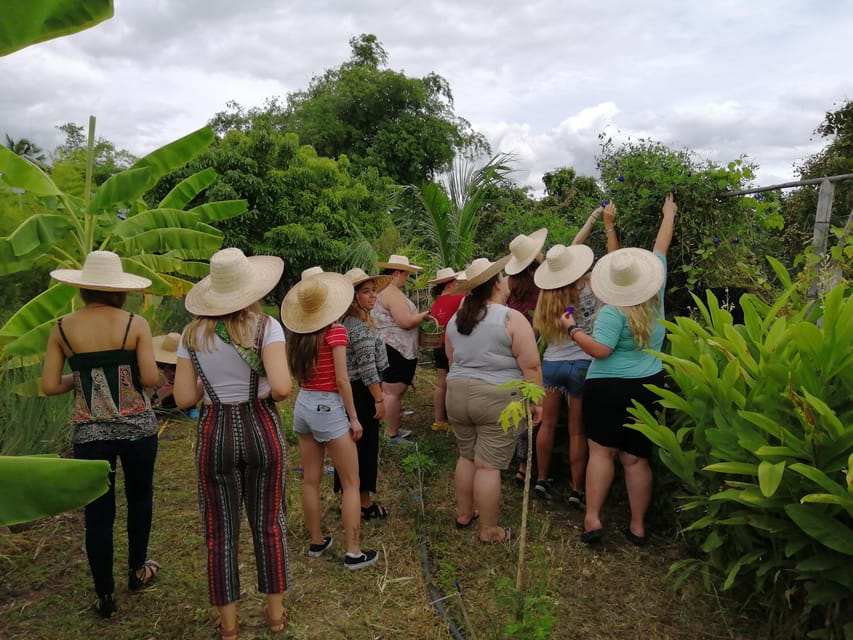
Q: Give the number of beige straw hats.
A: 12